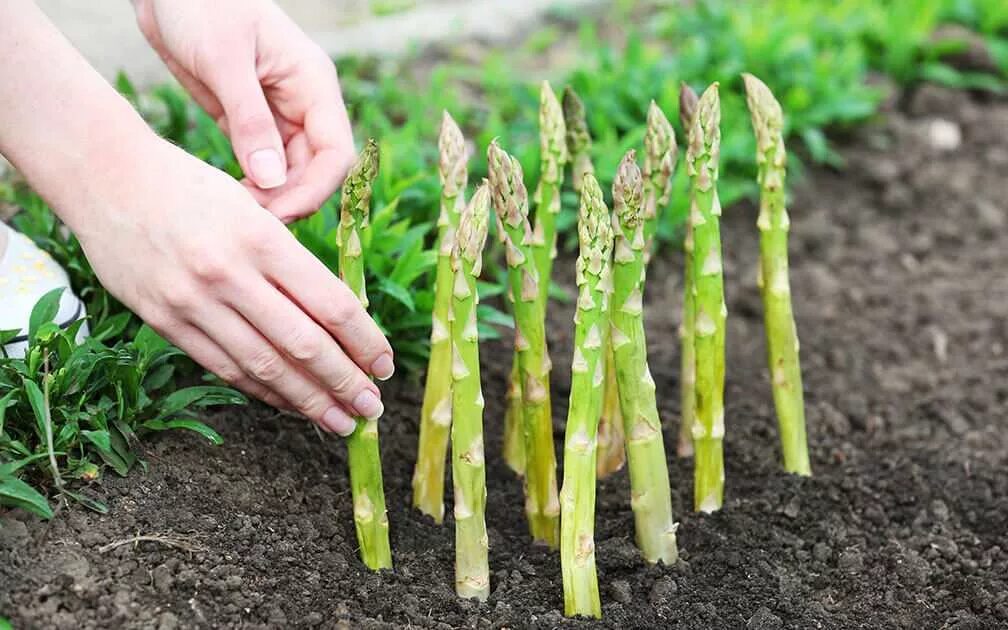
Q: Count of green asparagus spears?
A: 12